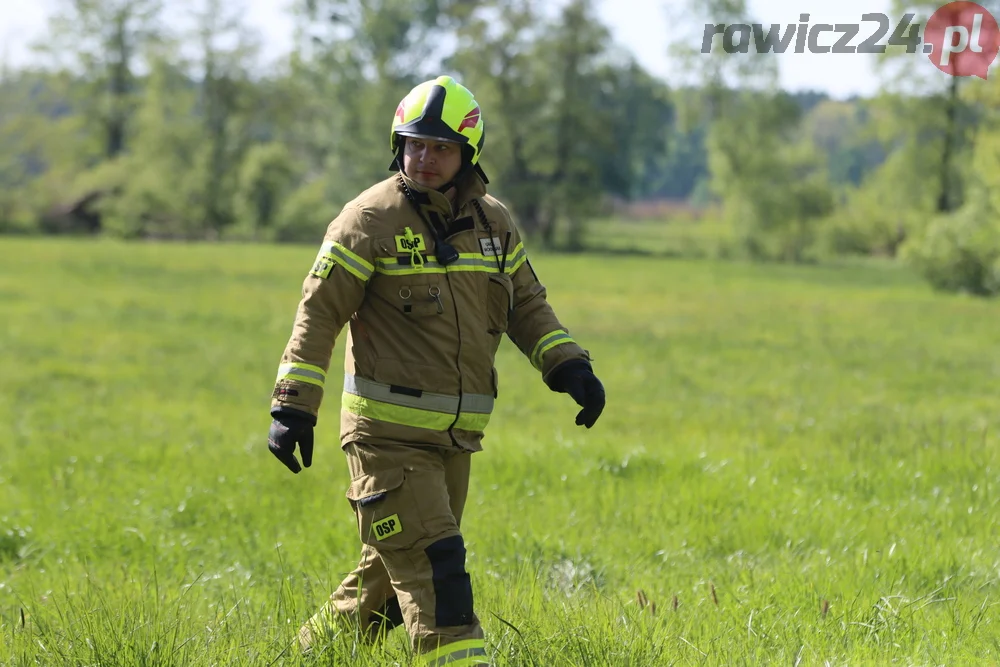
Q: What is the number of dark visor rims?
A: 1